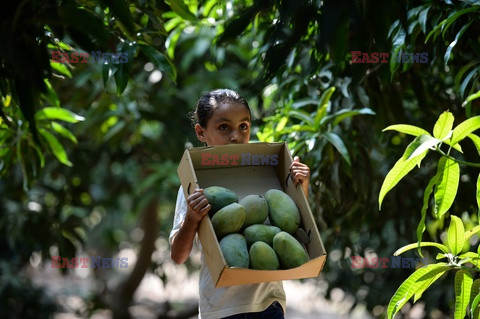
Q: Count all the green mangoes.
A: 8